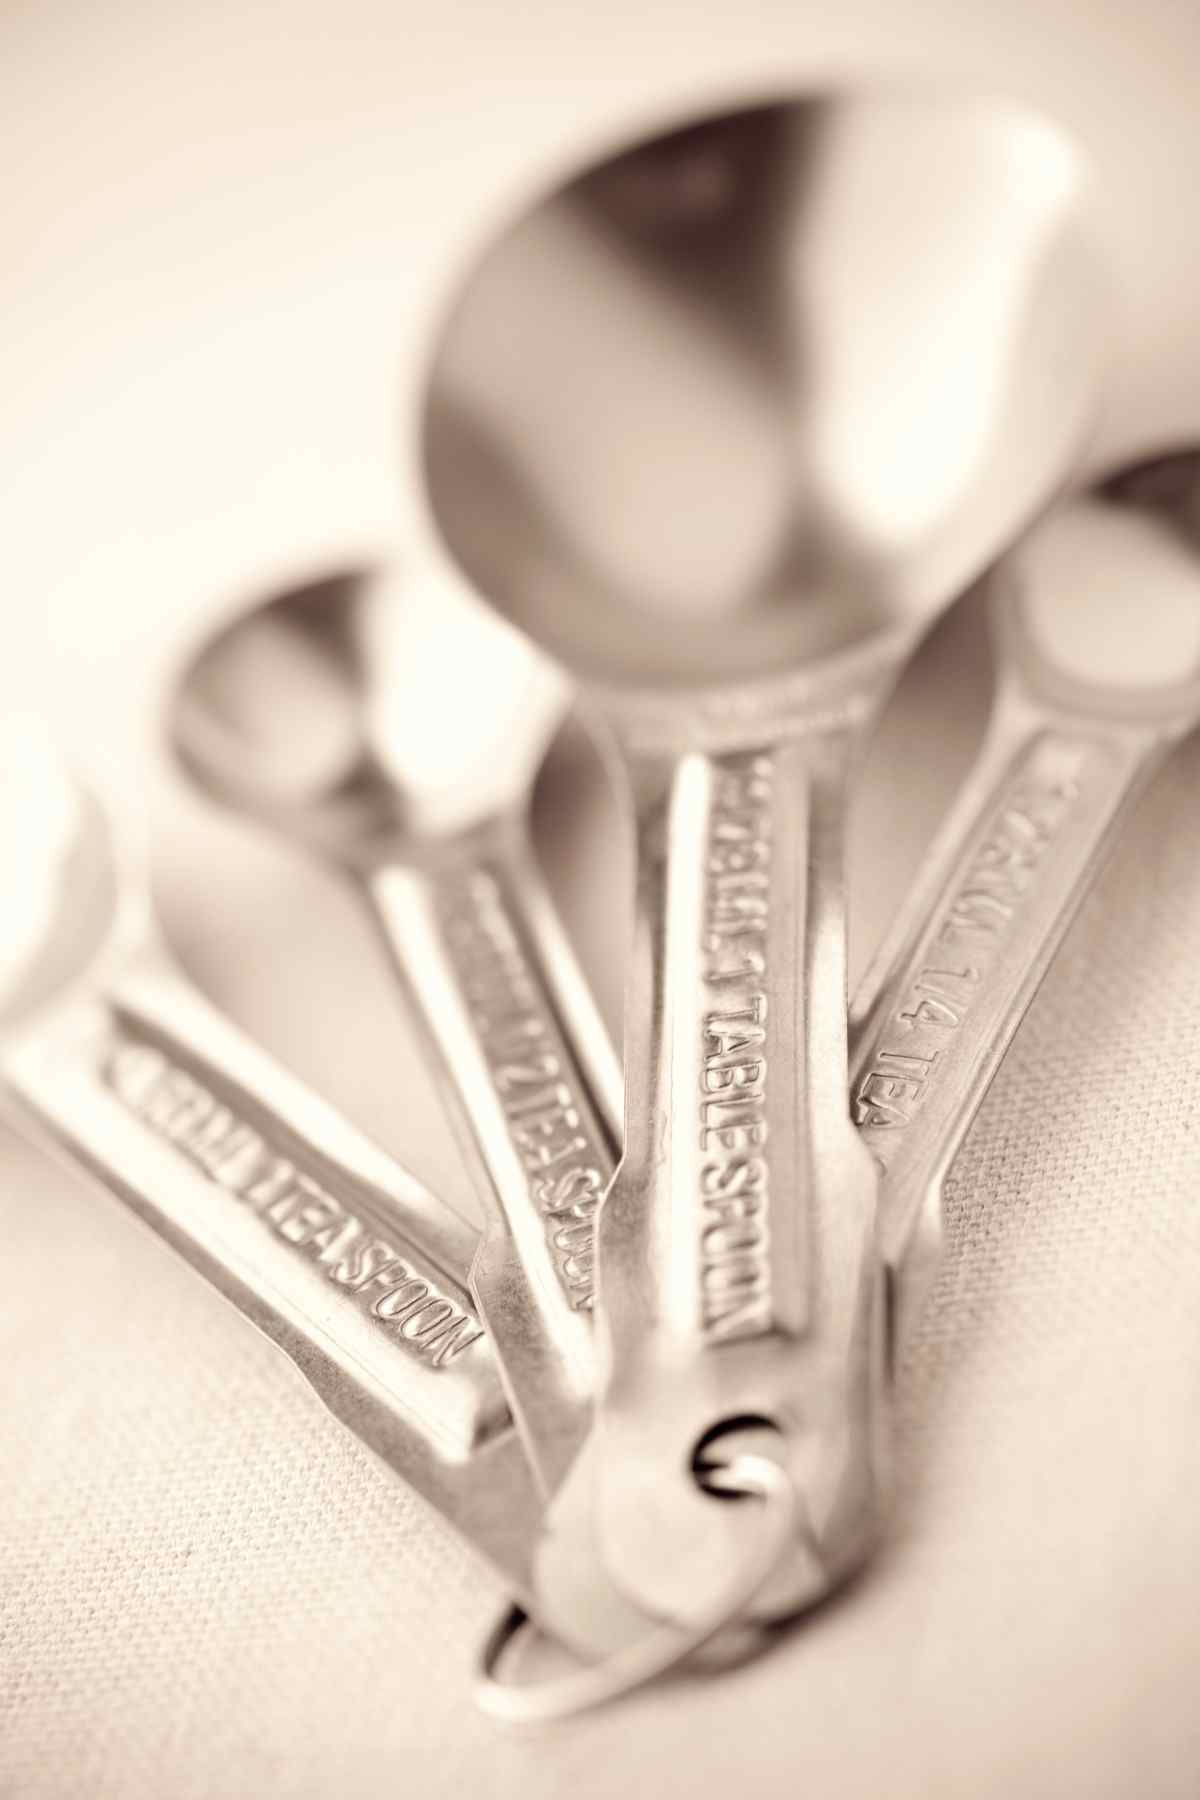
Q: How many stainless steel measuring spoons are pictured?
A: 4